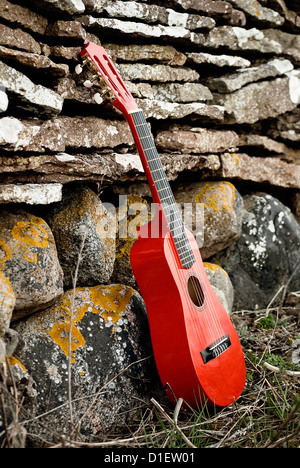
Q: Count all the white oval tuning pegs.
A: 3